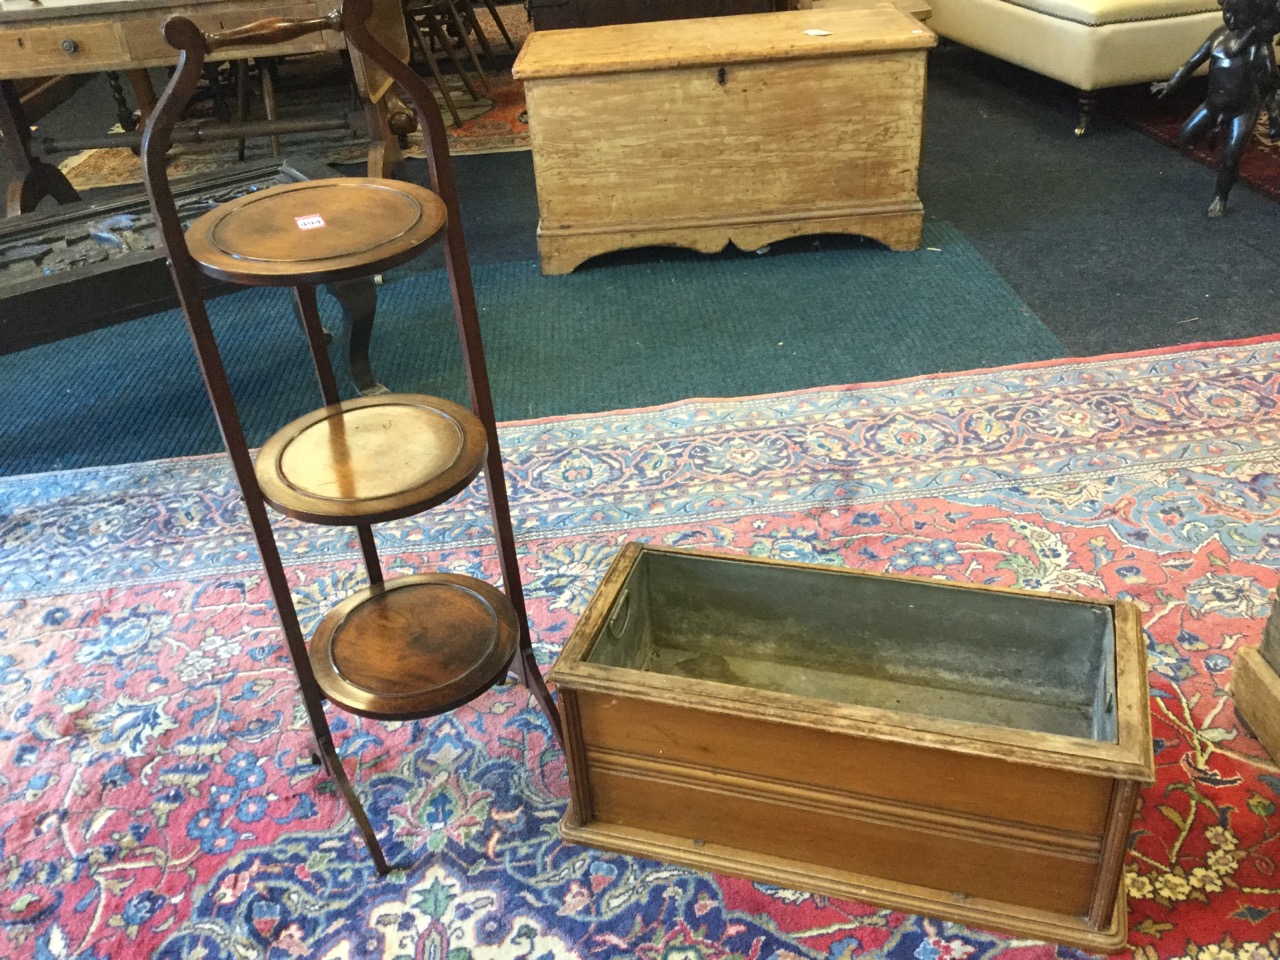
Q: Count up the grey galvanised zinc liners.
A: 1